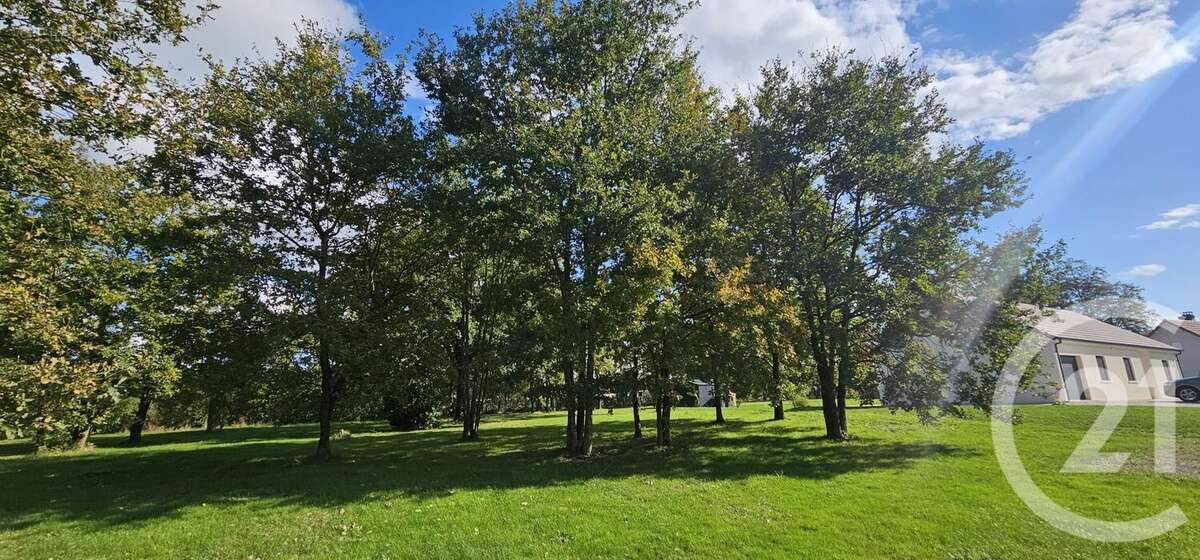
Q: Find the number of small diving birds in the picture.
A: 0